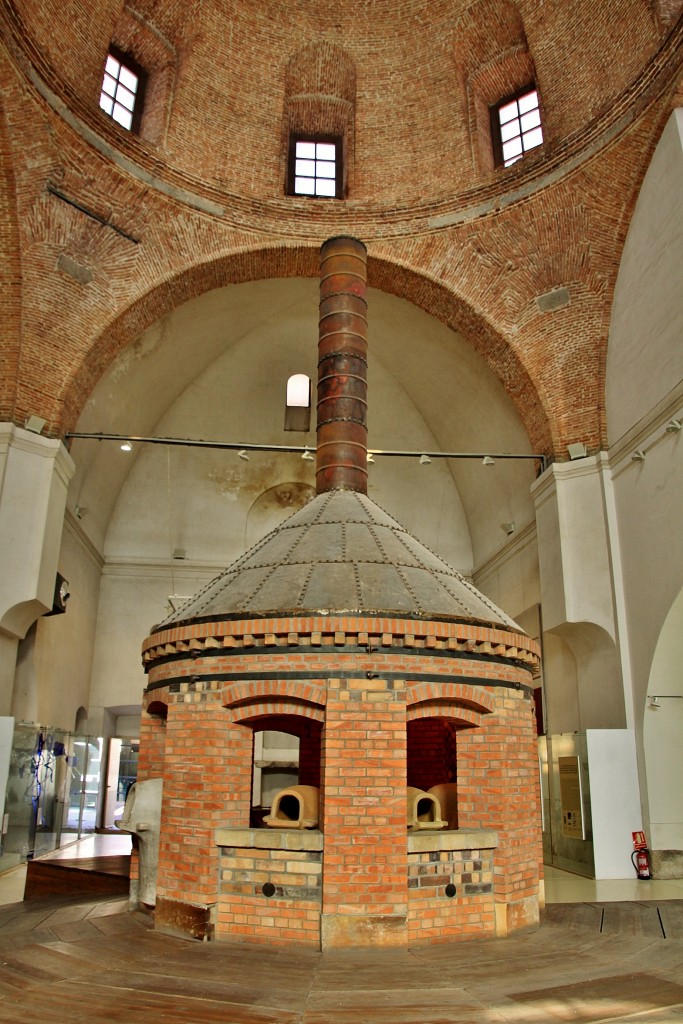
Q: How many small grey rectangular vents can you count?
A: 2